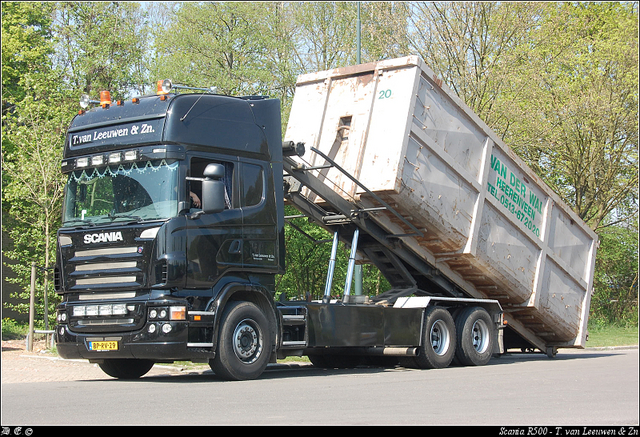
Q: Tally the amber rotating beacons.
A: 2